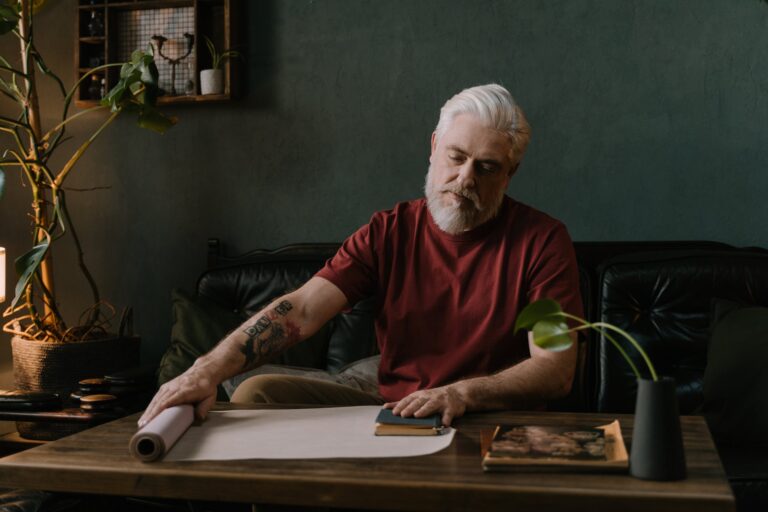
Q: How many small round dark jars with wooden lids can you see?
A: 2